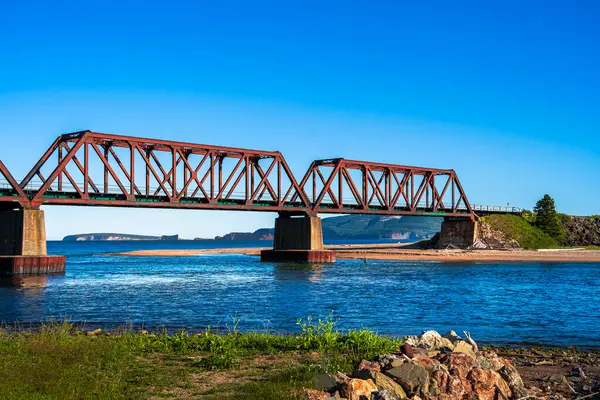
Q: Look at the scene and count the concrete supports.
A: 3